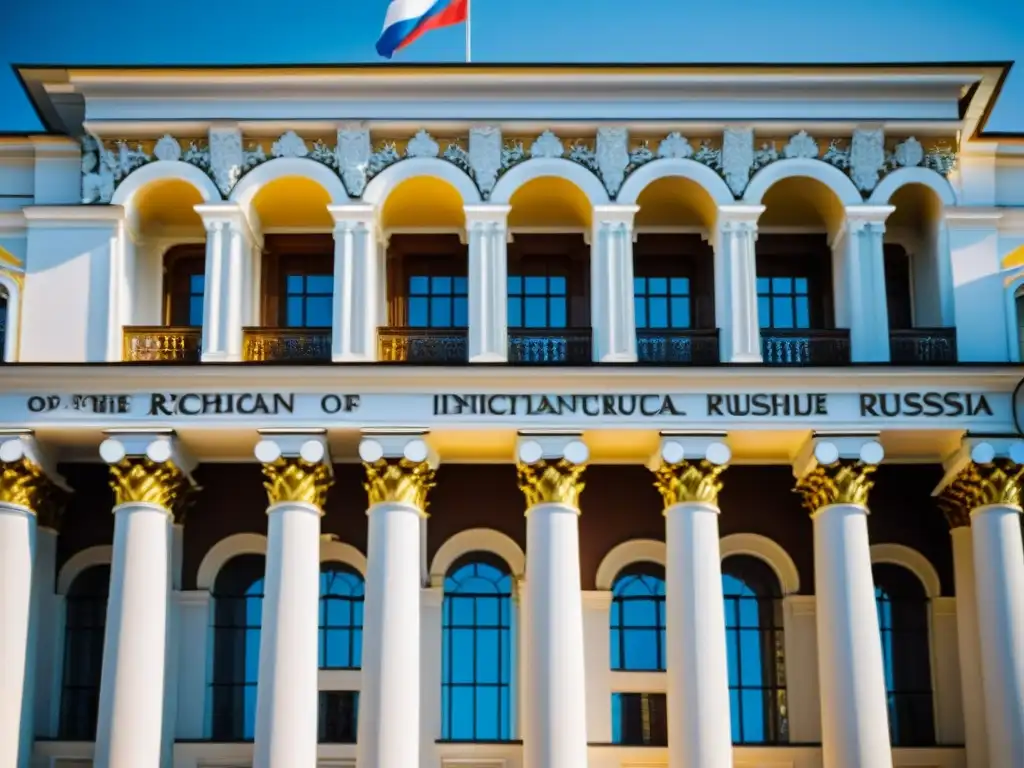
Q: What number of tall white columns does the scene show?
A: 8